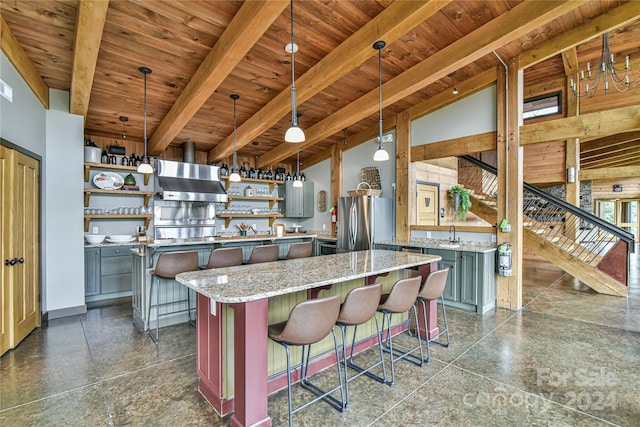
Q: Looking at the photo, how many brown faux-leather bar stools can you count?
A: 8